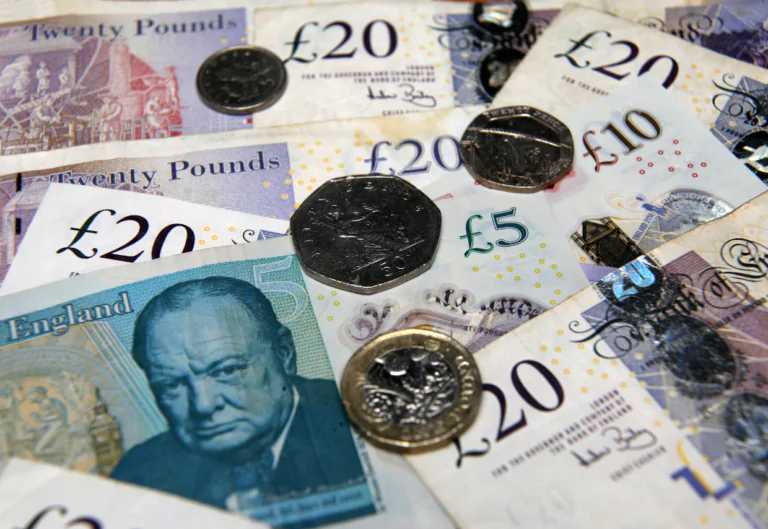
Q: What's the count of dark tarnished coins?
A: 3